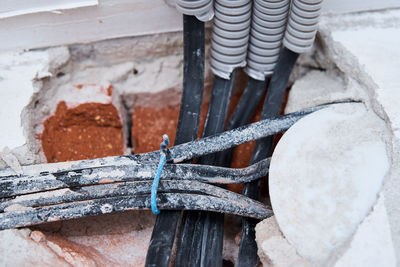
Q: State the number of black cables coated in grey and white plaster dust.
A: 4